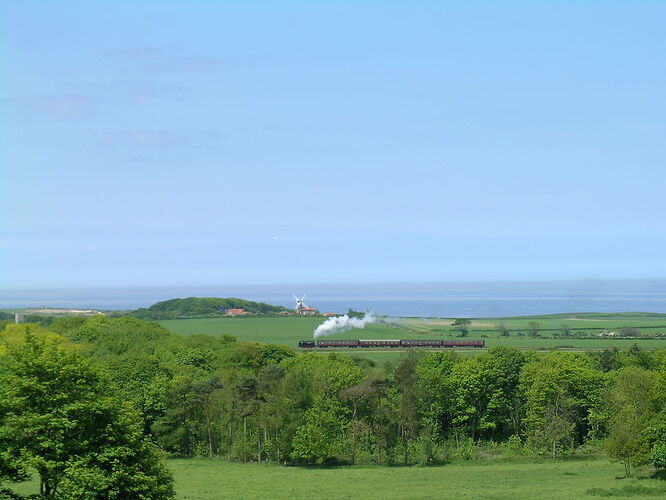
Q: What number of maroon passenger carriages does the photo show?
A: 4